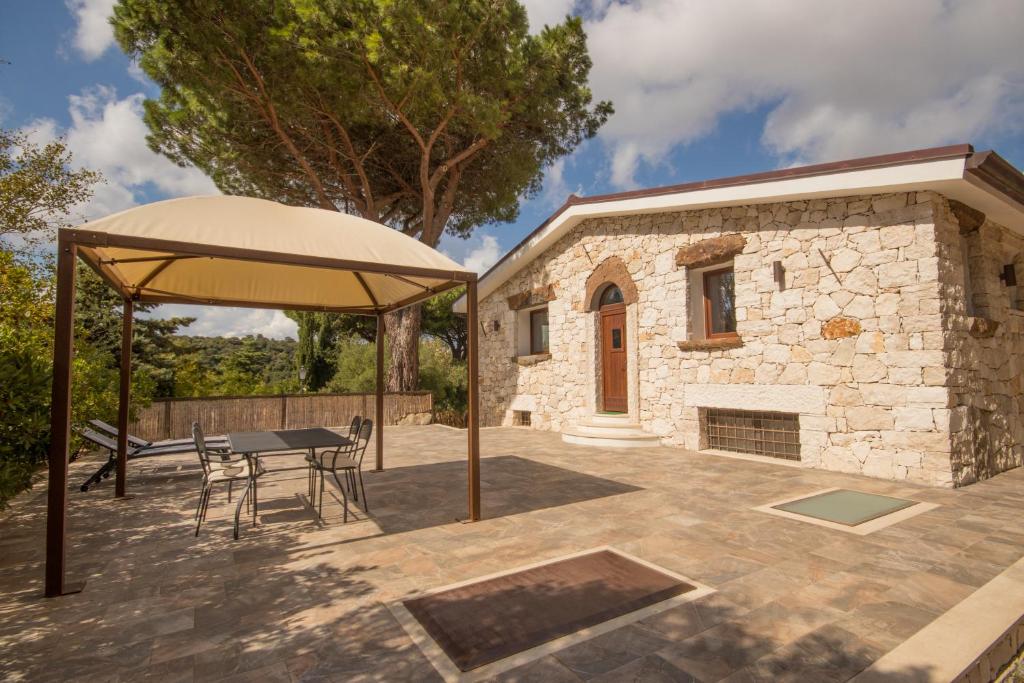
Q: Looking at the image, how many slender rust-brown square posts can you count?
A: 4